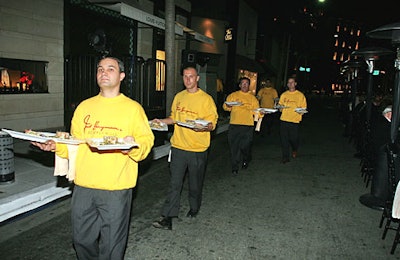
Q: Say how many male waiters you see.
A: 5